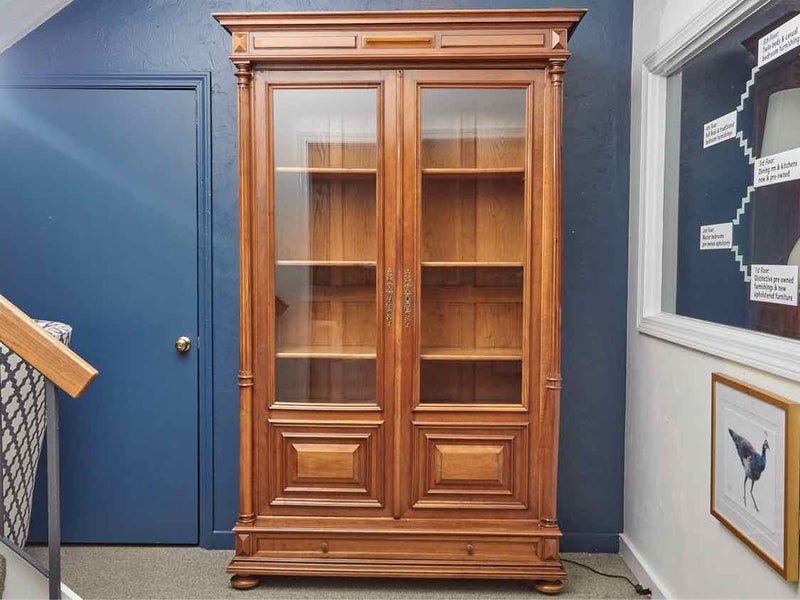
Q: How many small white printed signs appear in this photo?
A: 5